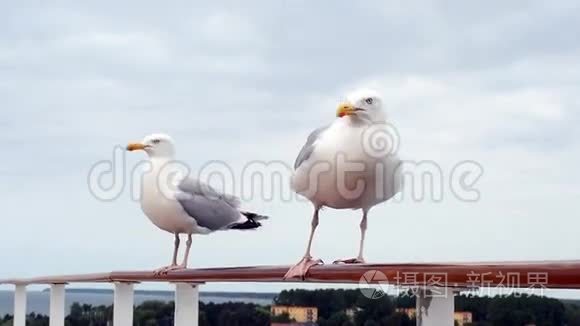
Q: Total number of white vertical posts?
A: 5